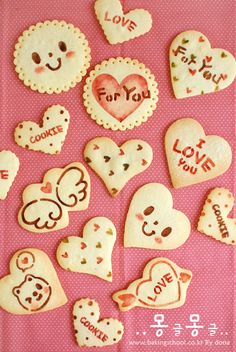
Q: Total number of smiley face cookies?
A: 2